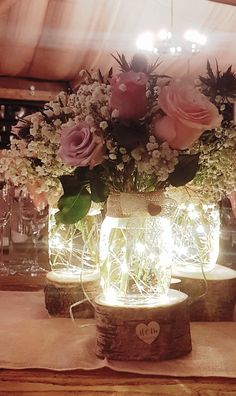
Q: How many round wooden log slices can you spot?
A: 3